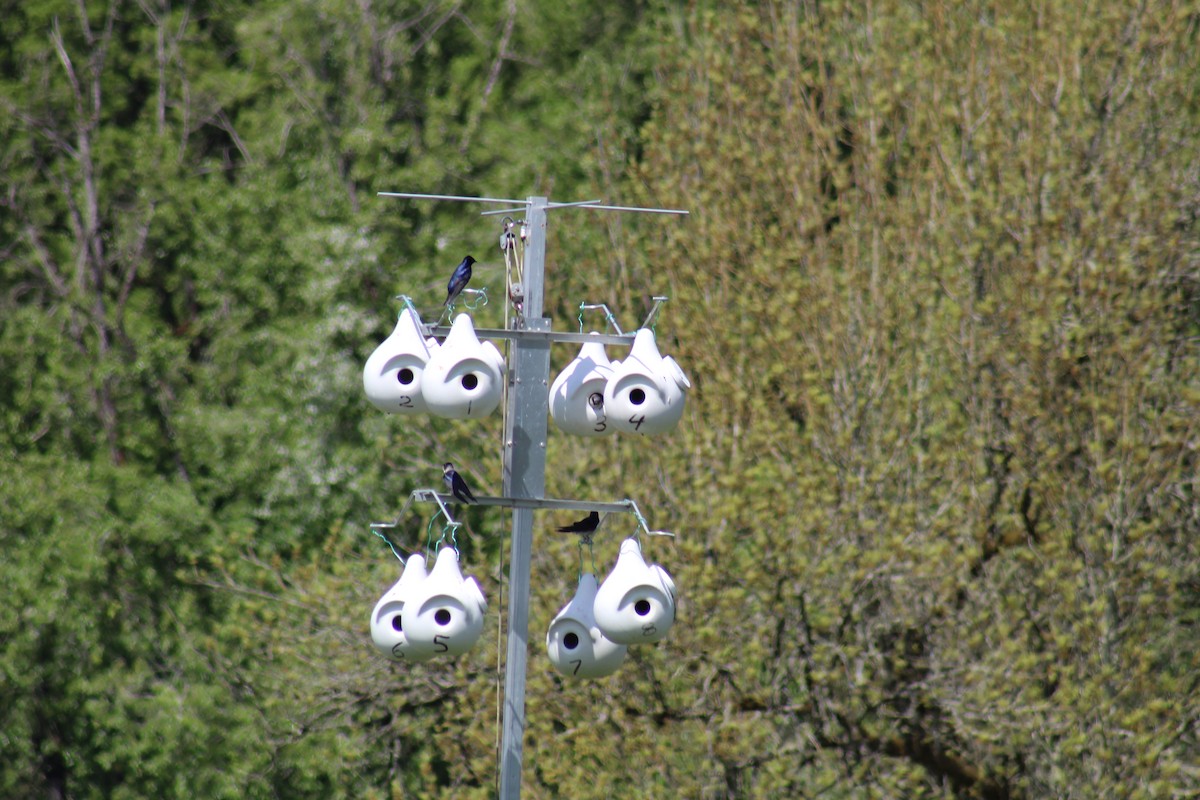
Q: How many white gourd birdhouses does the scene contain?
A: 8